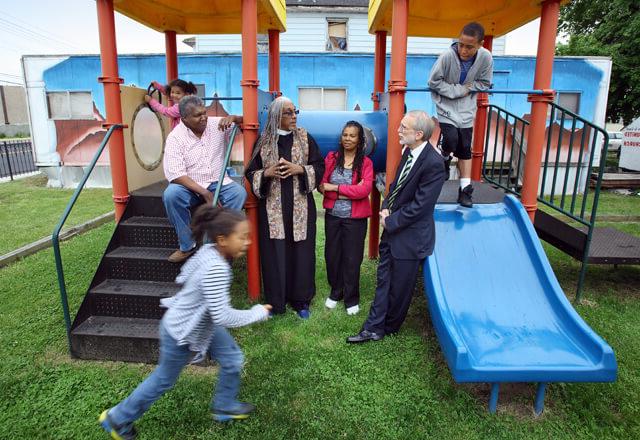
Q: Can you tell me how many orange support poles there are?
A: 8